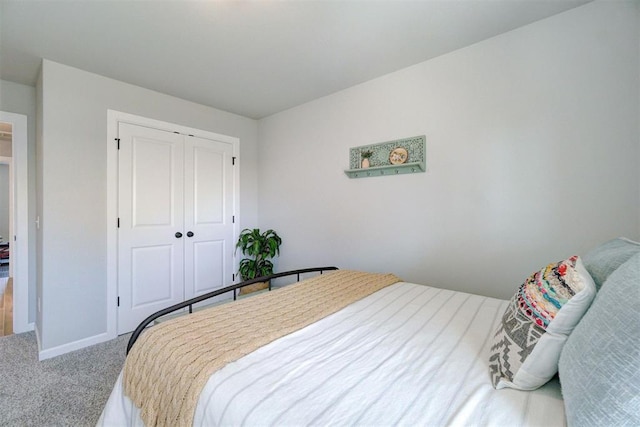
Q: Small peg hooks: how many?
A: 5